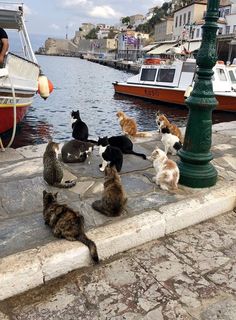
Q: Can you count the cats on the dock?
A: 11